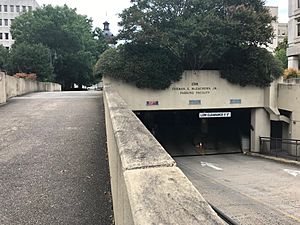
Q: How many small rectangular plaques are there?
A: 3